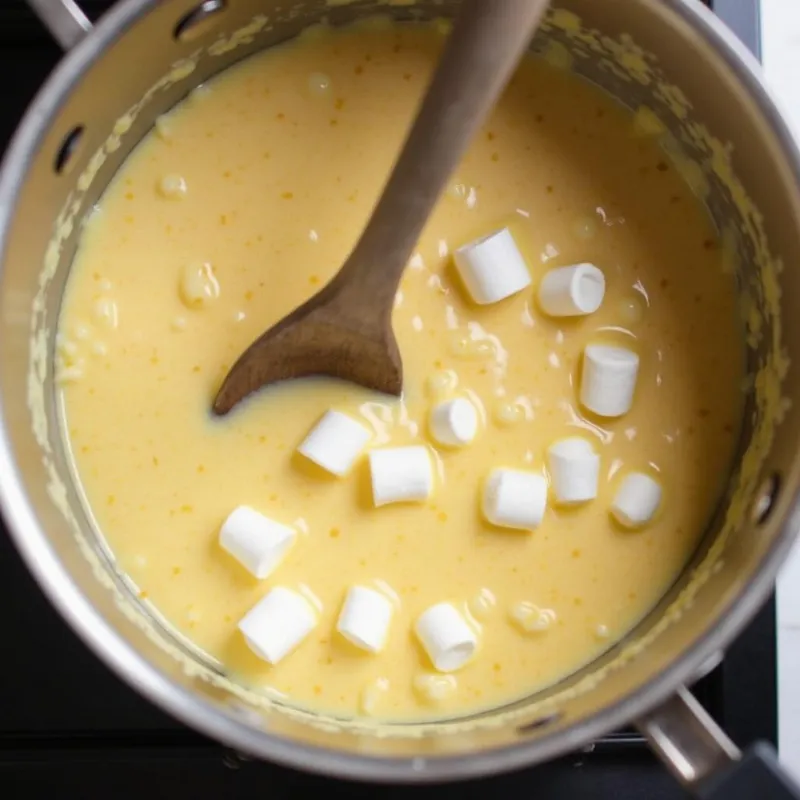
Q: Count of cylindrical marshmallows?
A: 13